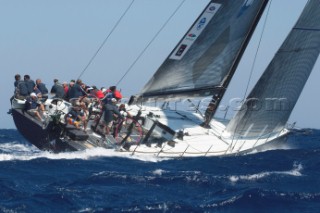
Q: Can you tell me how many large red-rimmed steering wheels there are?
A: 1